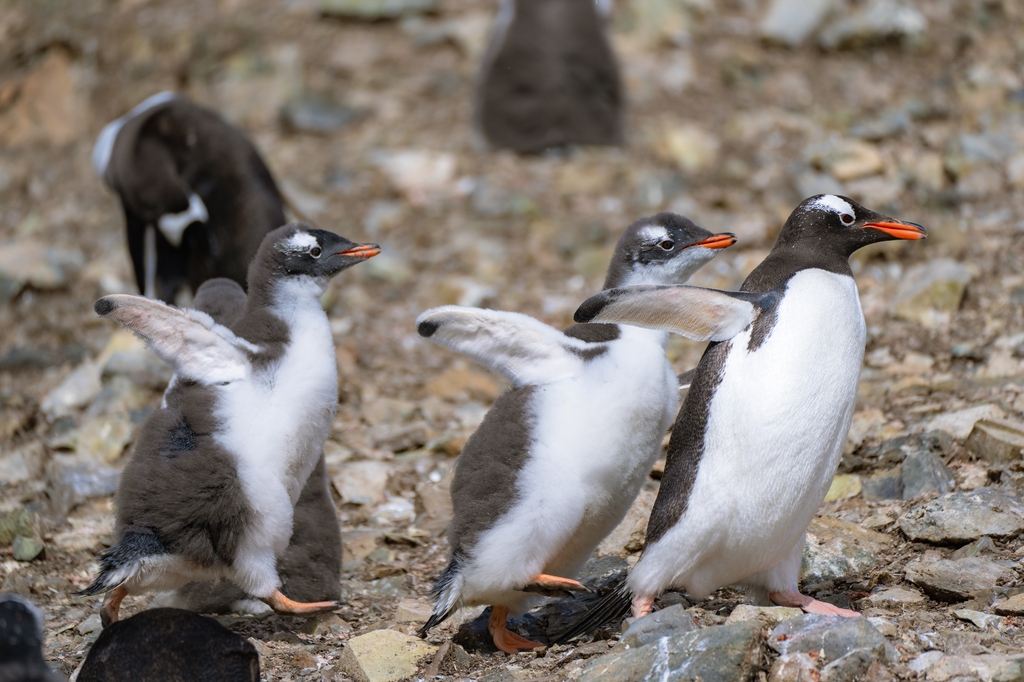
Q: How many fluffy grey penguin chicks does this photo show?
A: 3